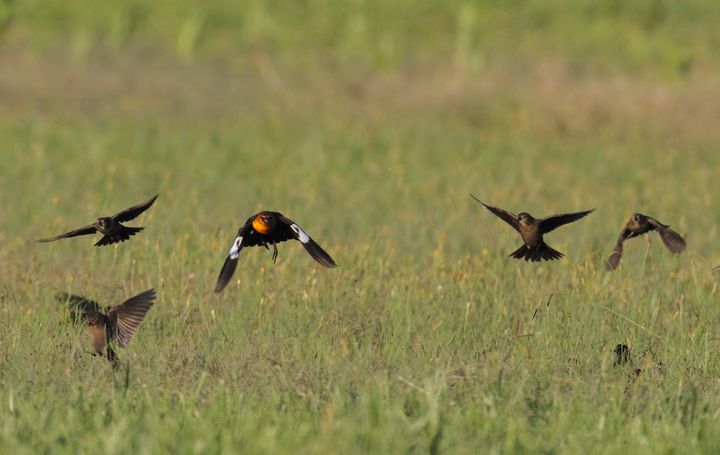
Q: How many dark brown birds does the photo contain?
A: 4